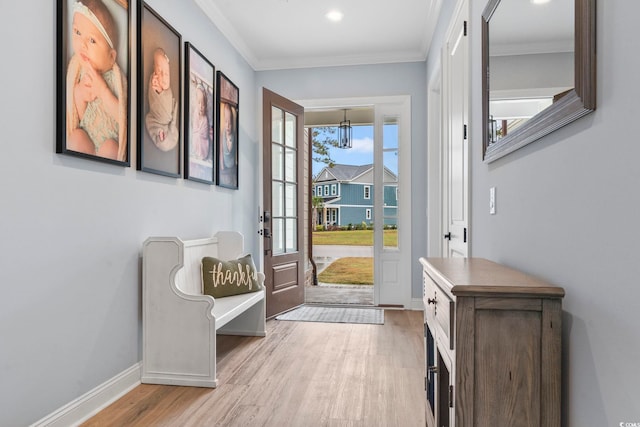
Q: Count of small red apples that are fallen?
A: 0